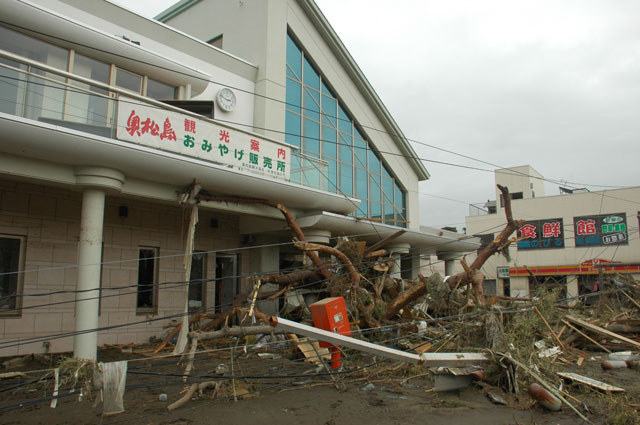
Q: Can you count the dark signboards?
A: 2